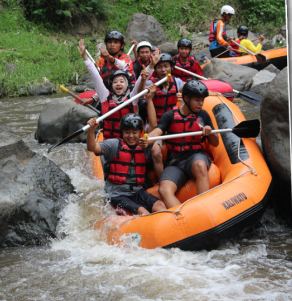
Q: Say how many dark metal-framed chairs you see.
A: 0